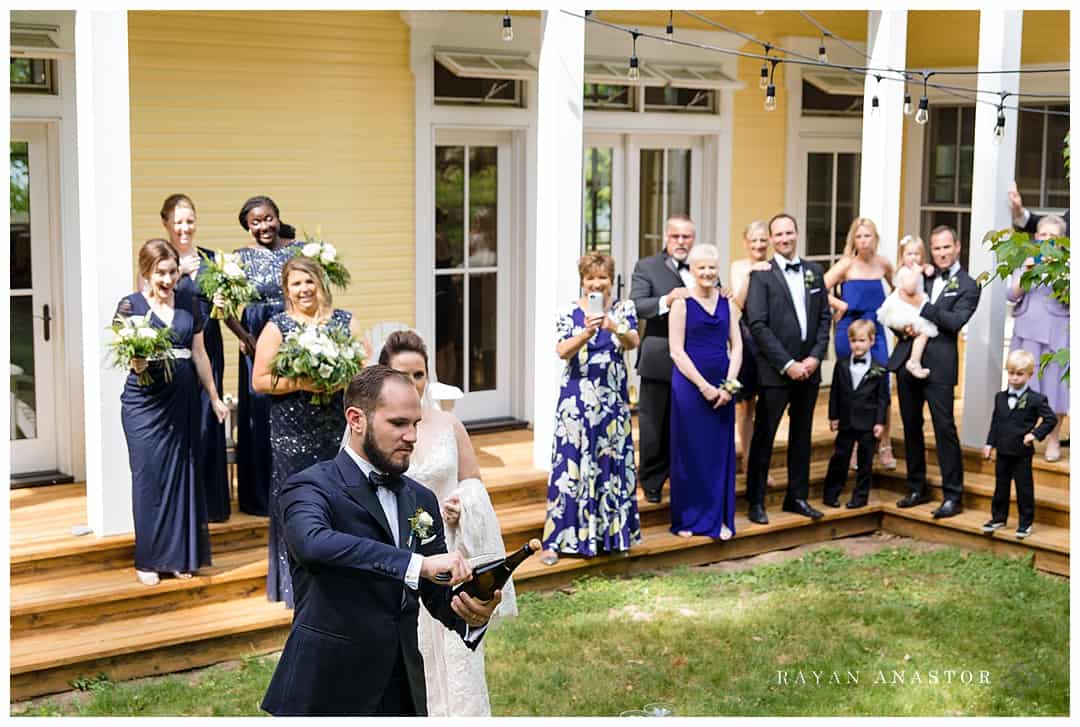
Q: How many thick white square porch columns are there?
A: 4